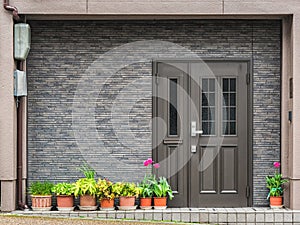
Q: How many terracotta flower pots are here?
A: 8